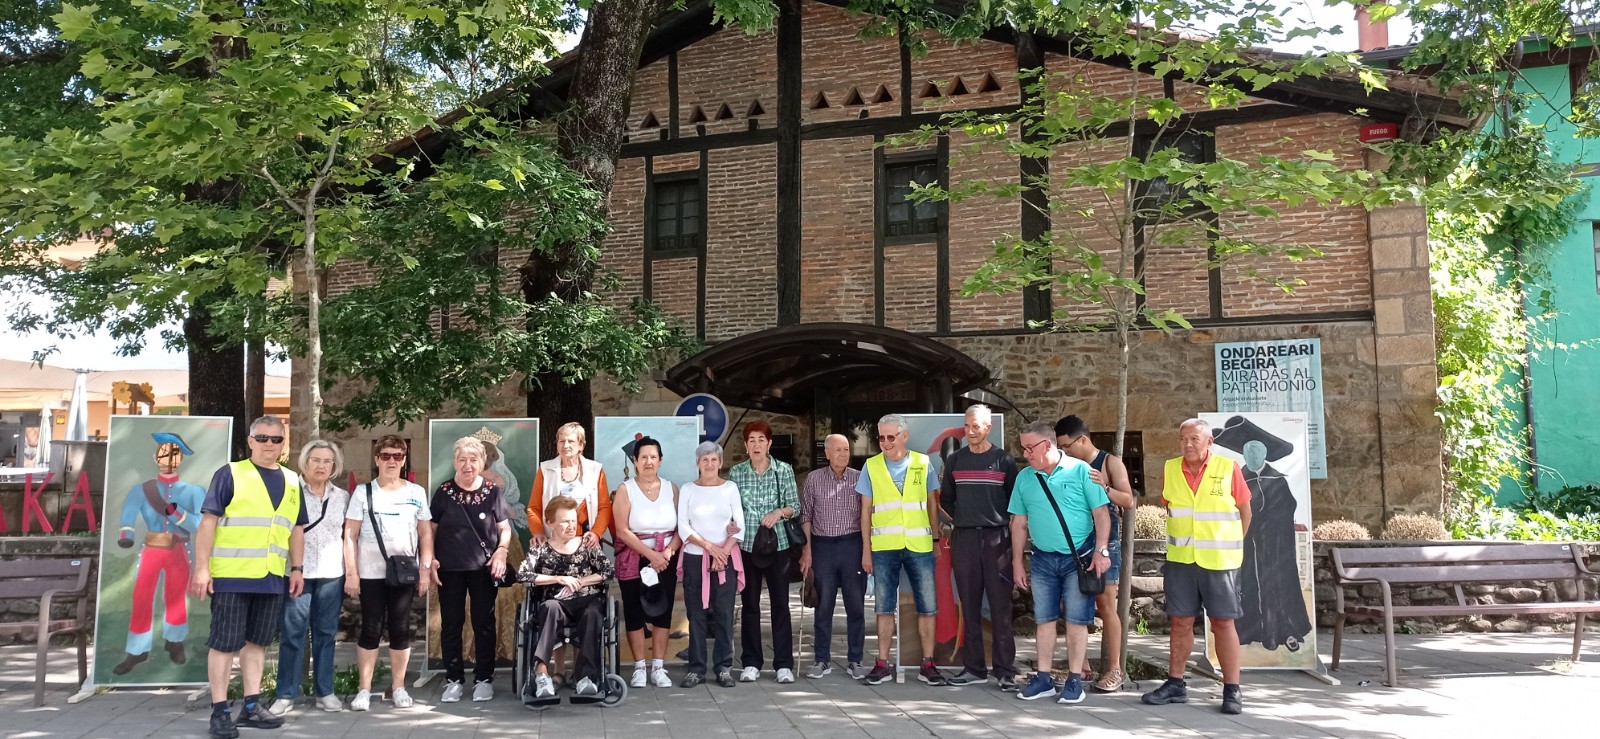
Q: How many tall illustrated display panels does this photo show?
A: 5